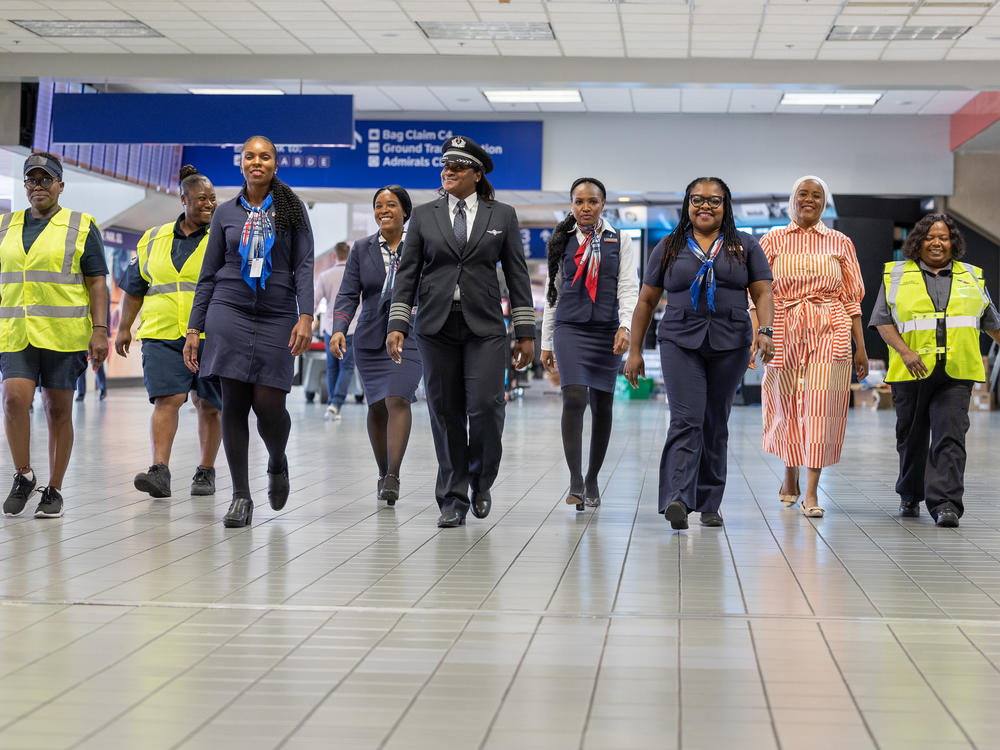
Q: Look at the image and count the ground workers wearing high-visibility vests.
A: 3